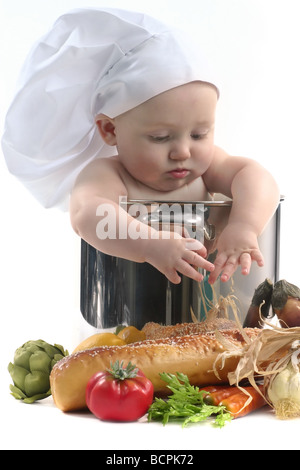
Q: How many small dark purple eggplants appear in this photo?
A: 2